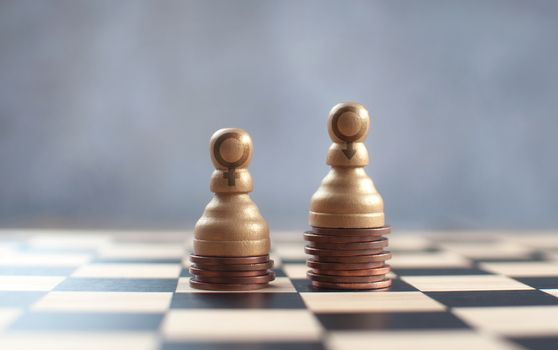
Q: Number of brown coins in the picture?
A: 14